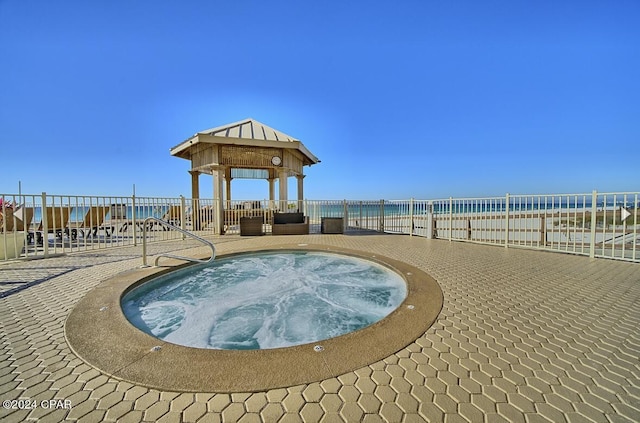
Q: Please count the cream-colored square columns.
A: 6